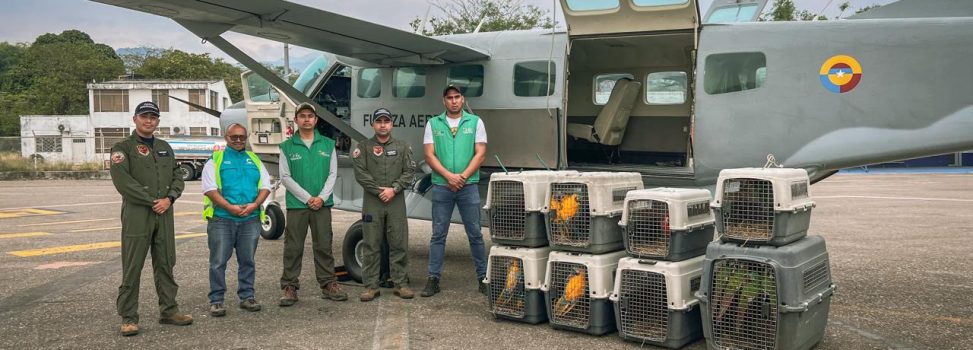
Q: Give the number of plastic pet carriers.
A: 8